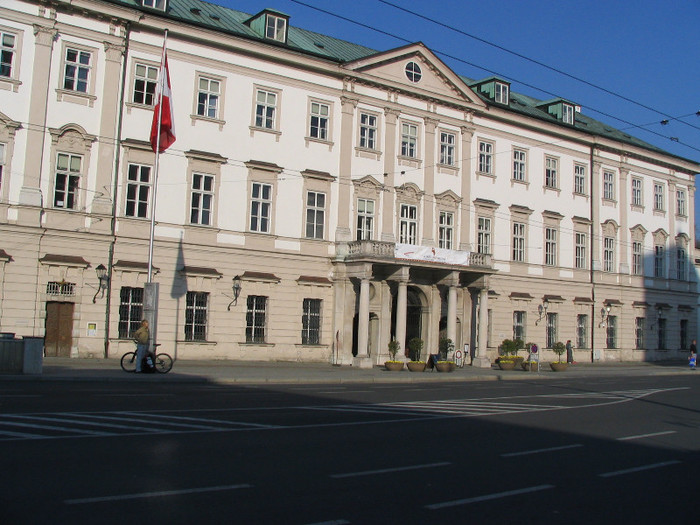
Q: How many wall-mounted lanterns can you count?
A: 5